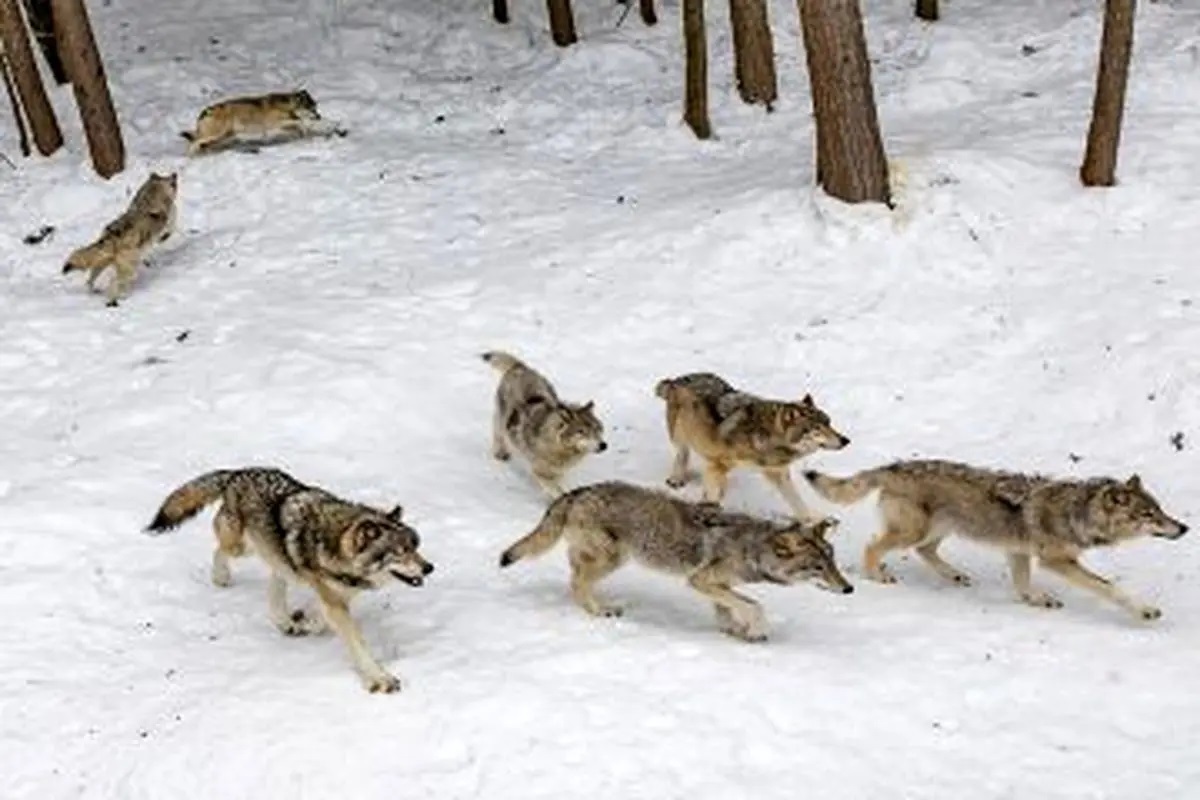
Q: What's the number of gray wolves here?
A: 7